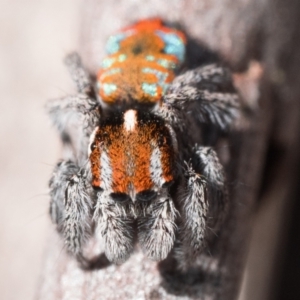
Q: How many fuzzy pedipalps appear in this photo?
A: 2